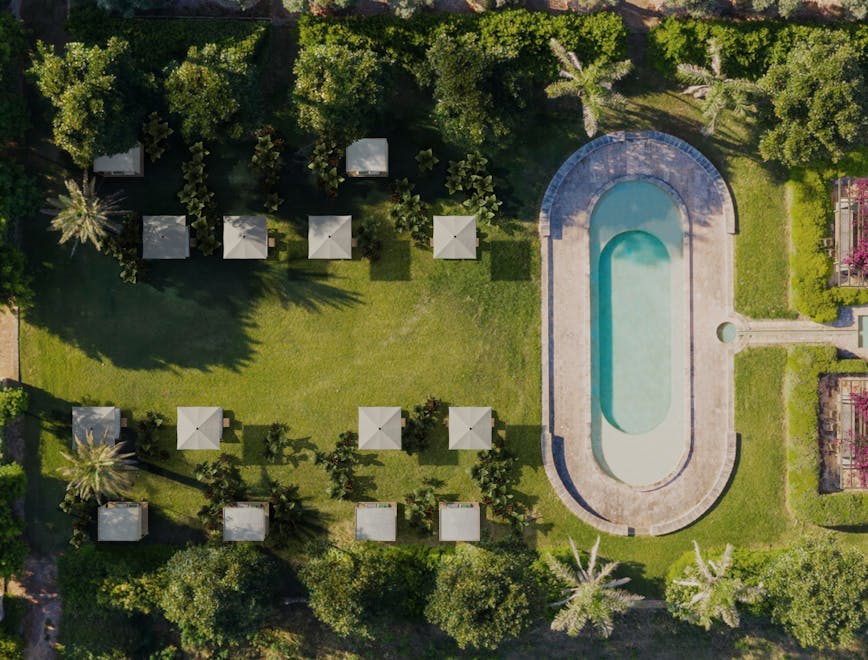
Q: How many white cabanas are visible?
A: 14